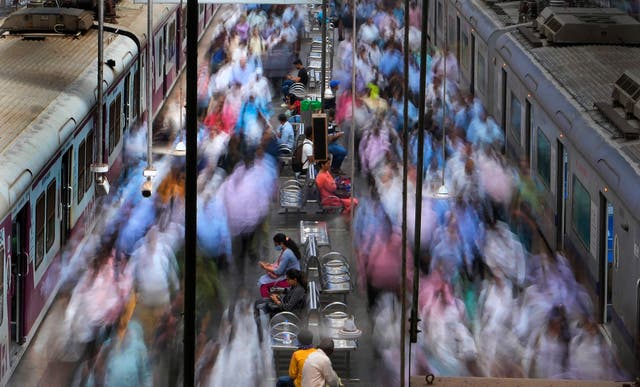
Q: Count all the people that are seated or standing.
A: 11